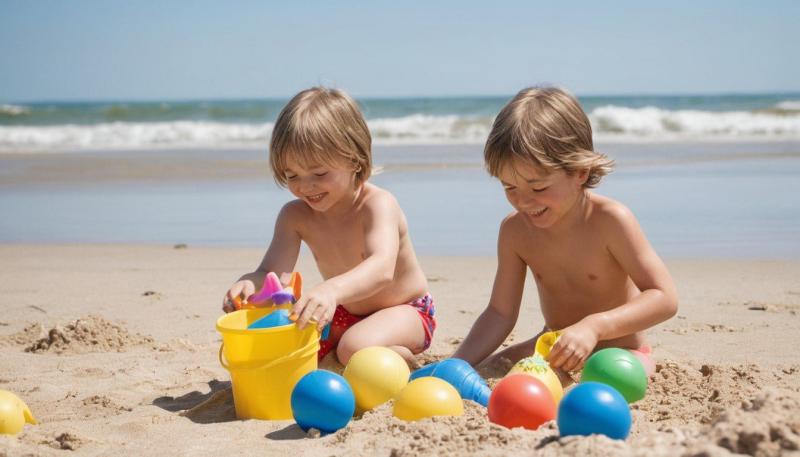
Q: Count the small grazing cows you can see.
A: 0